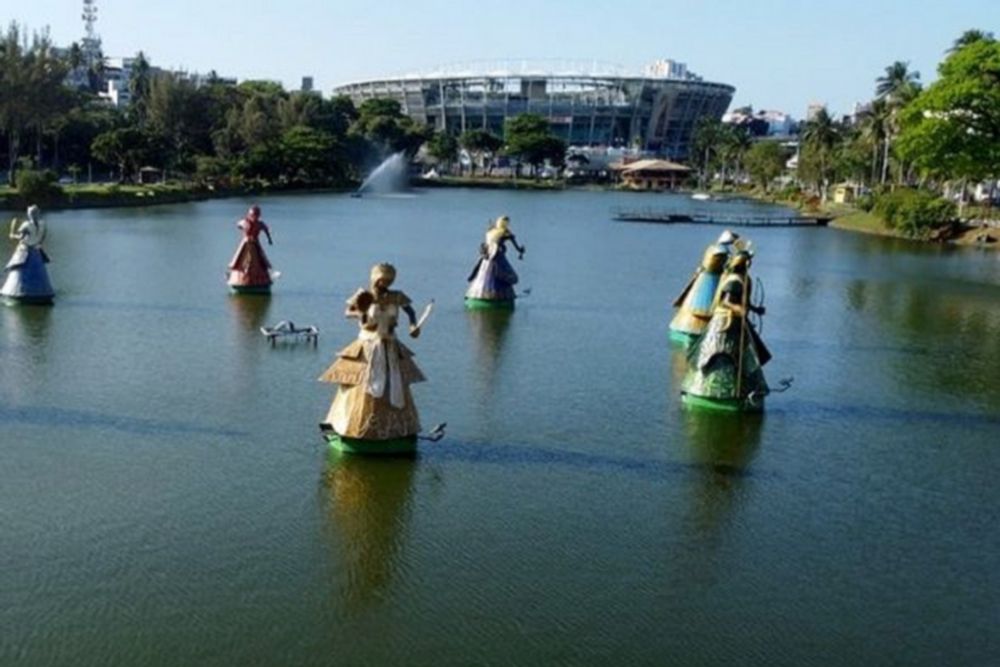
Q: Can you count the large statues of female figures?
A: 6